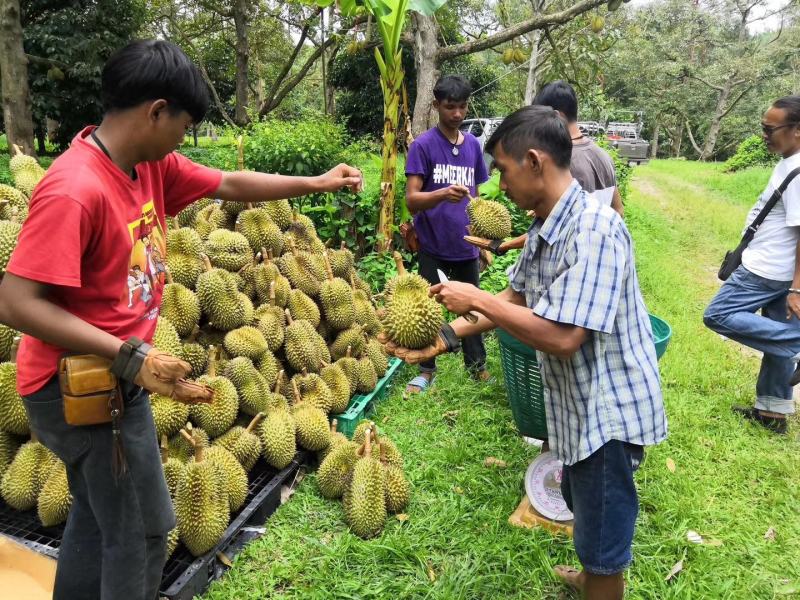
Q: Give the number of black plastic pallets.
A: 1